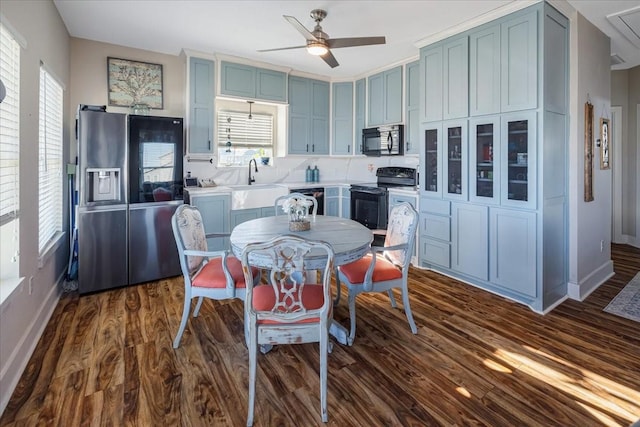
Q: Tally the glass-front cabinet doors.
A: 4